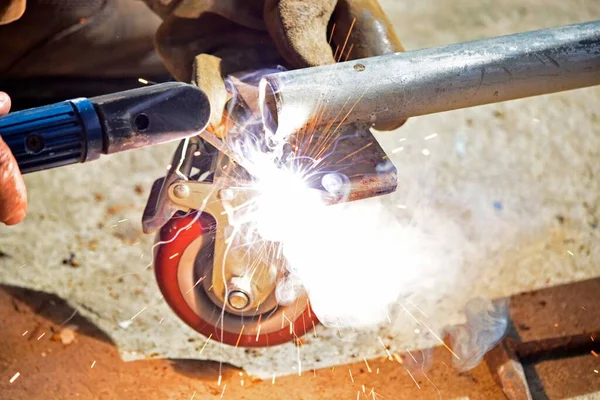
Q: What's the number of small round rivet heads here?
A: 2